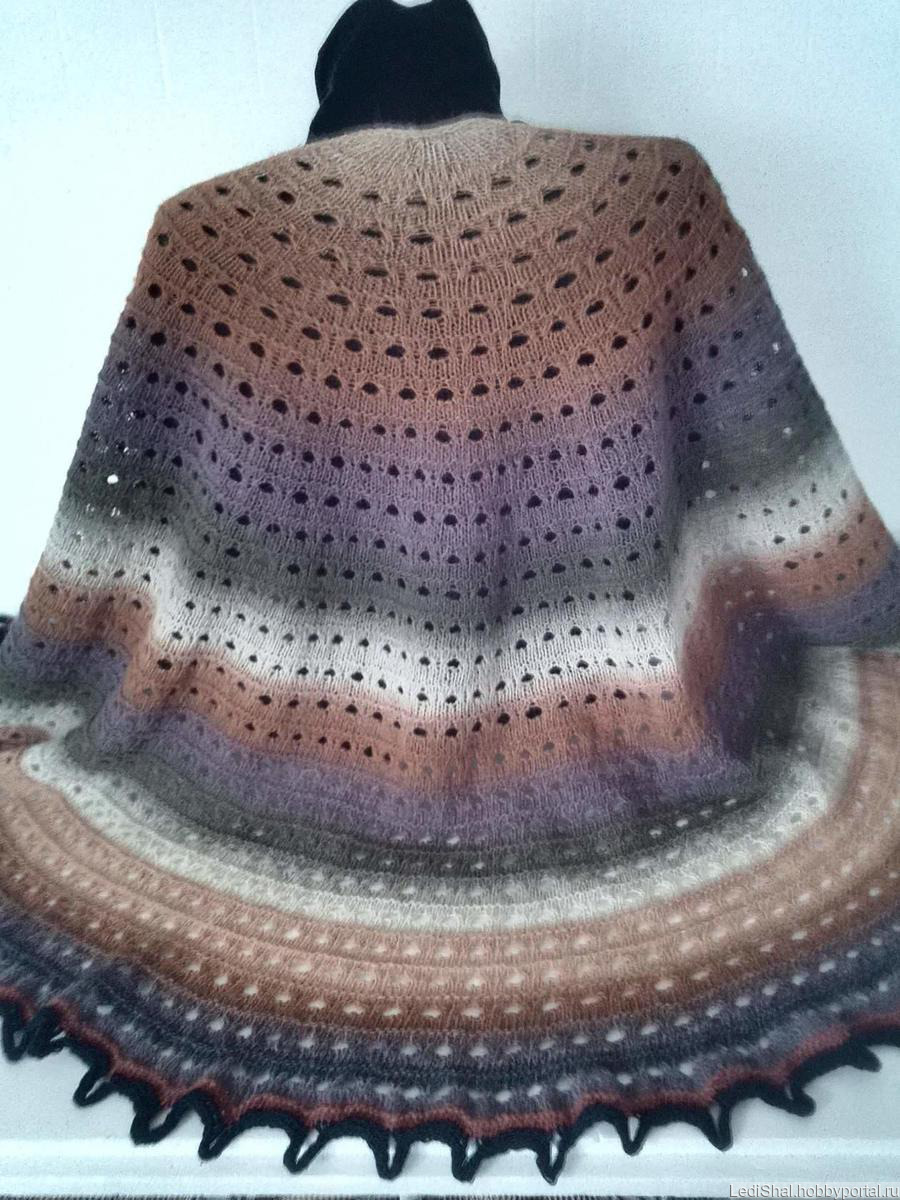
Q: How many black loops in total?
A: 13